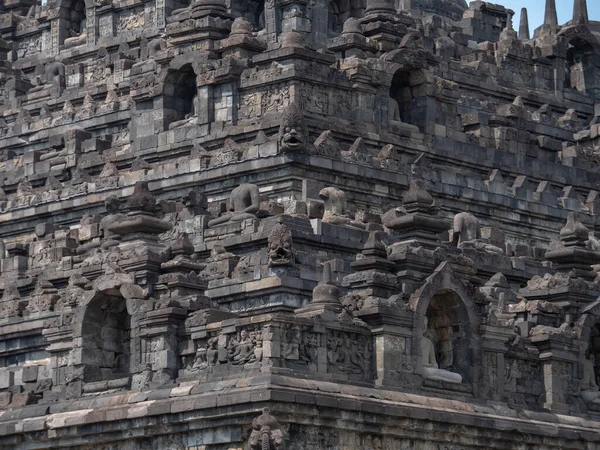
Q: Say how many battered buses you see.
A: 0